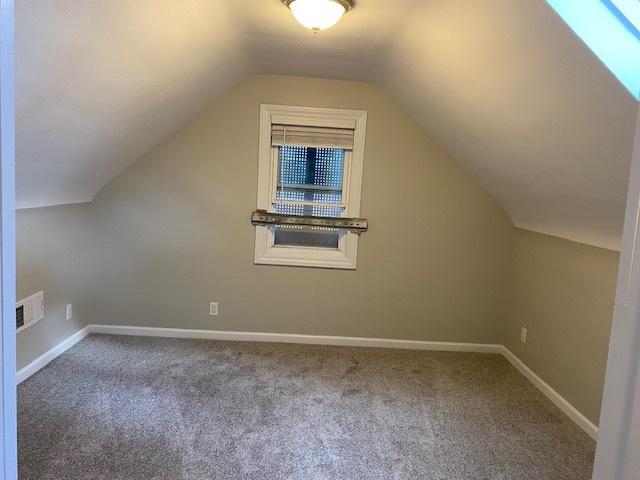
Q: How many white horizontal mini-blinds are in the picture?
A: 1